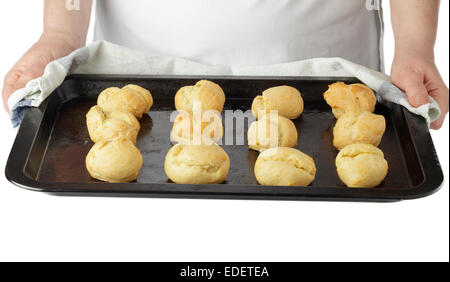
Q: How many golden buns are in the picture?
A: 12